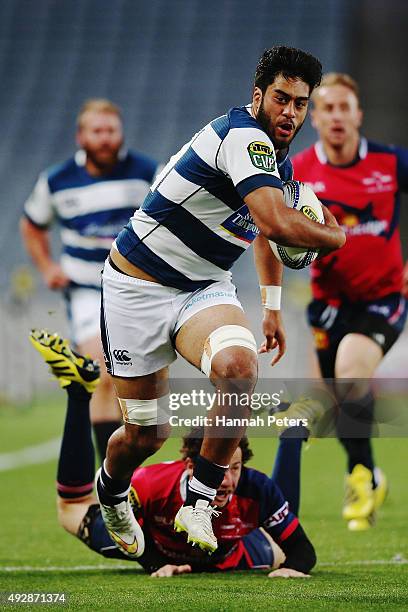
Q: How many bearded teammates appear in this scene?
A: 2